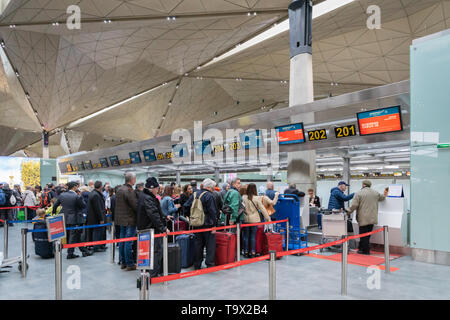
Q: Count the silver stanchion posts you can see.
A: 12